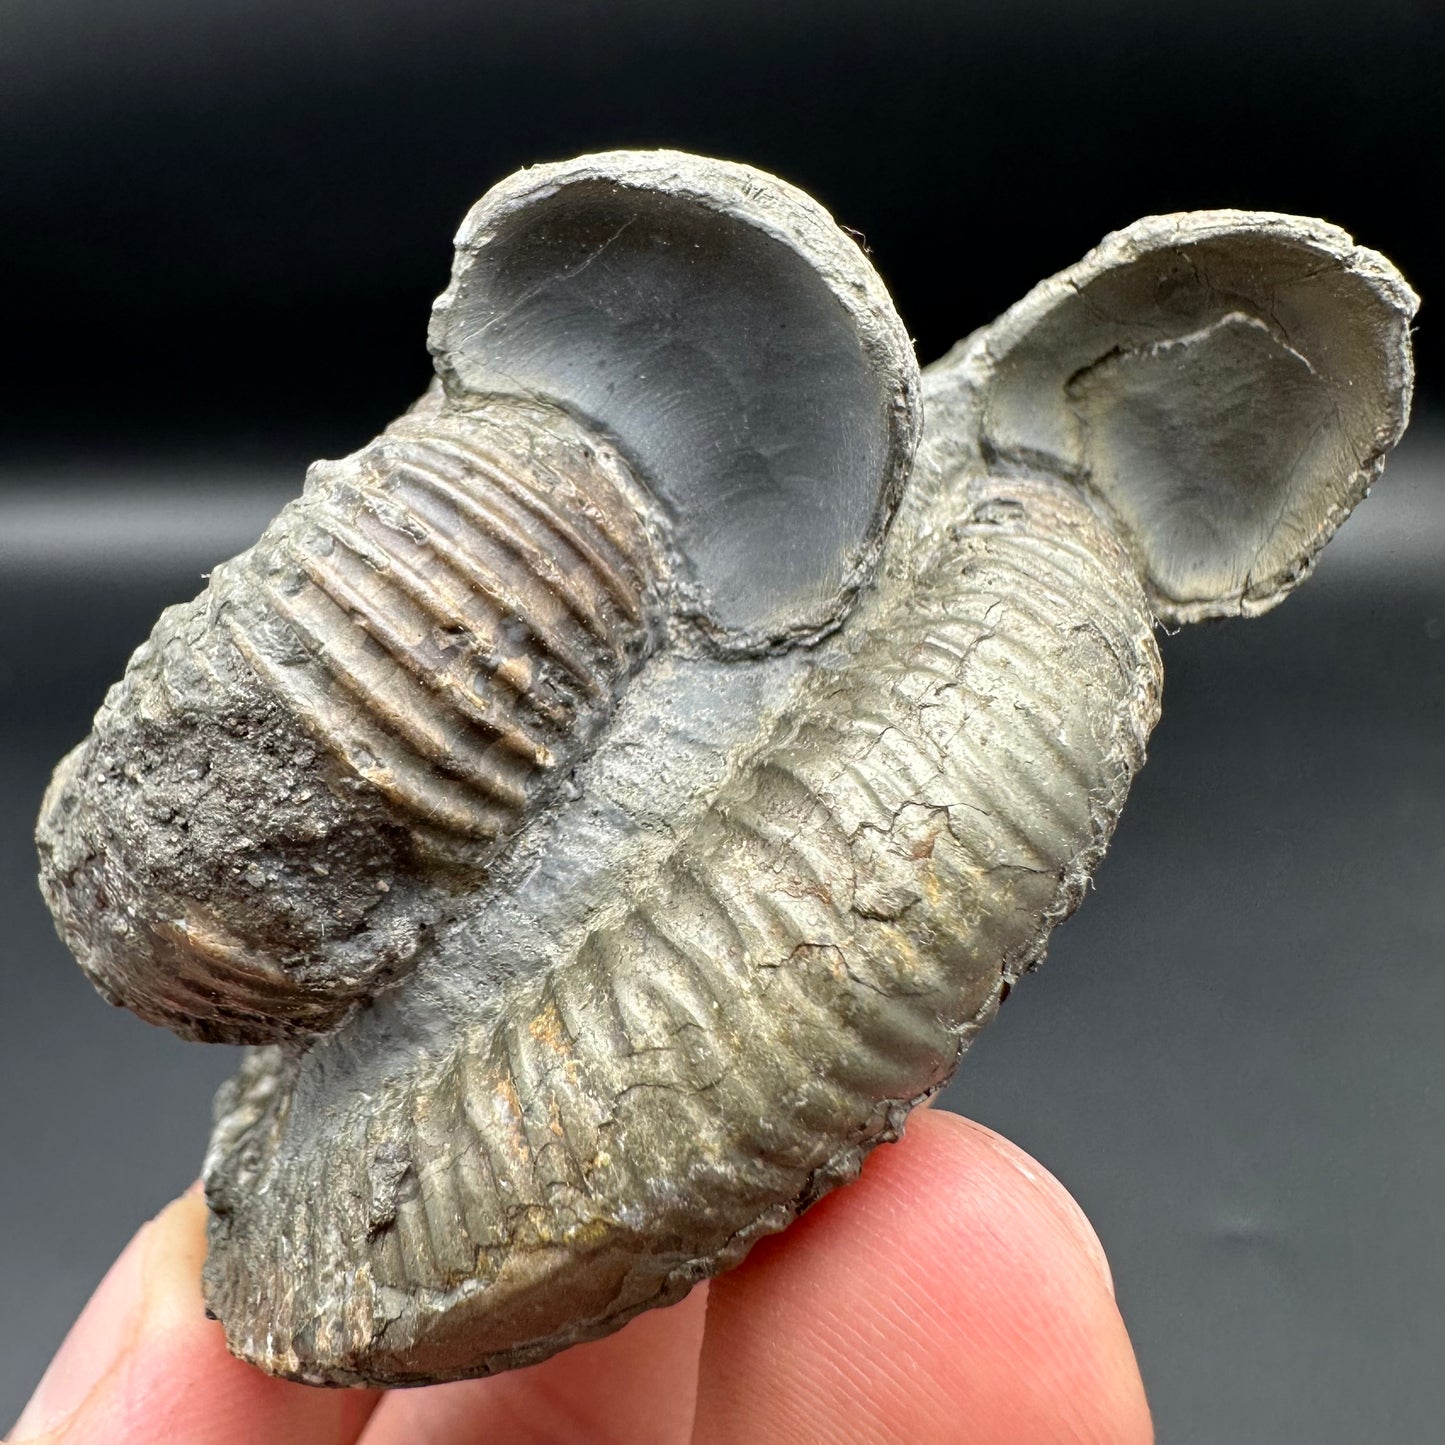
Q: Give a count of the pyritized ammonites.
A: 2